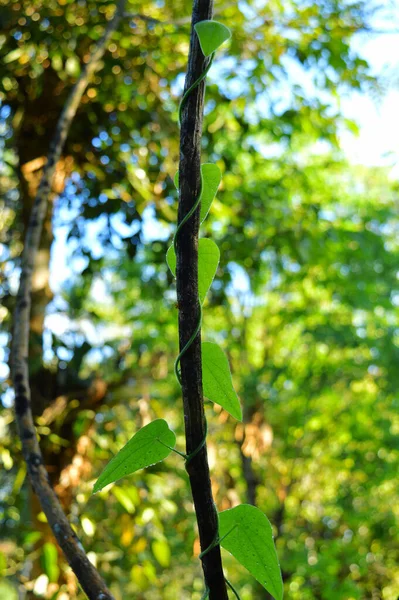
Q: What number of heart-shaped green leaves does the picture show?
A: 6